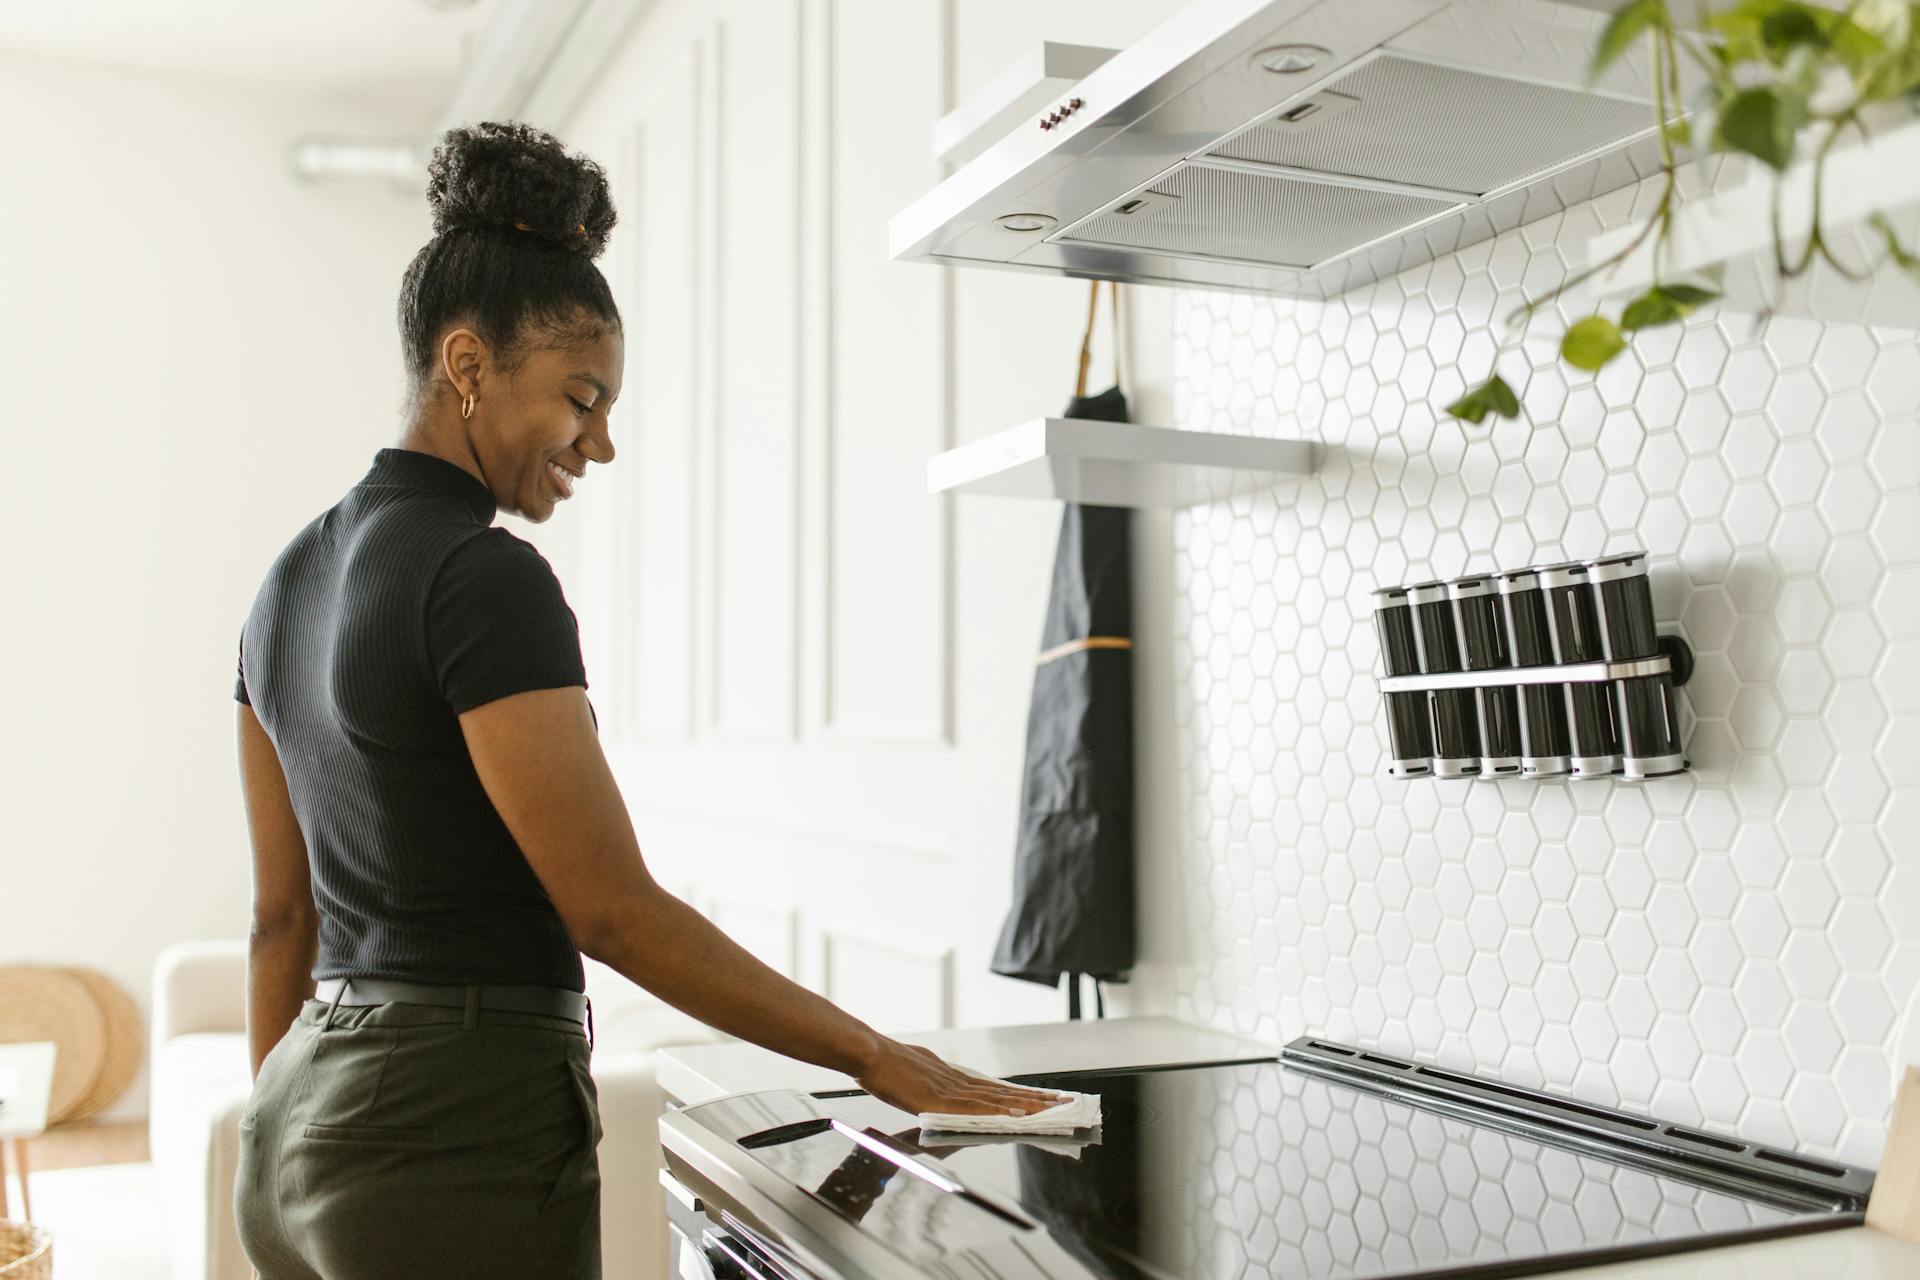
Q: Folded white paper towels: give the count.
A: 1